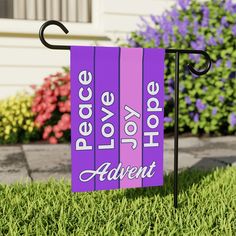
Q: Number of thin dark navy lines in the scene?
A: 3